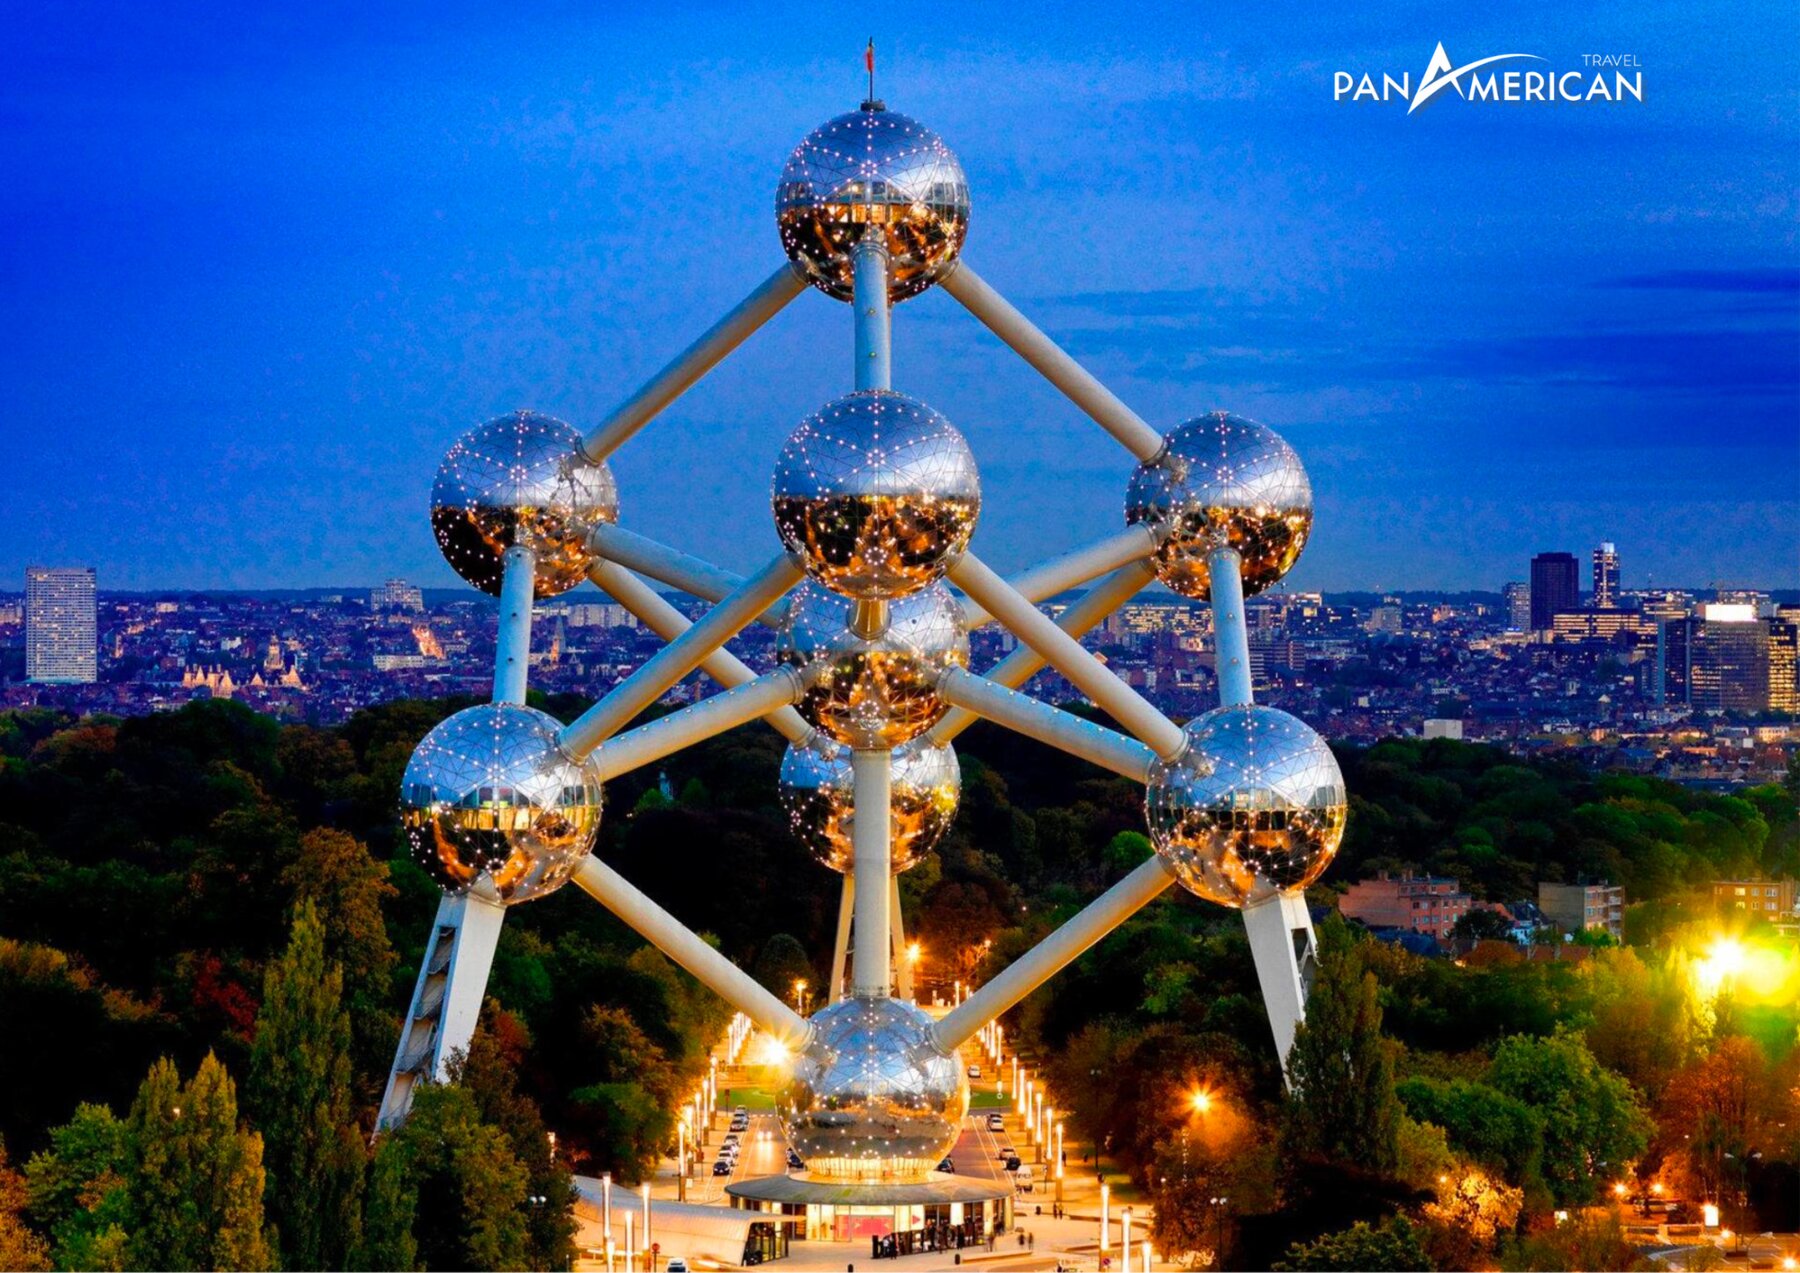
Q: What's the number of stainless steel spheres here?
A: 9